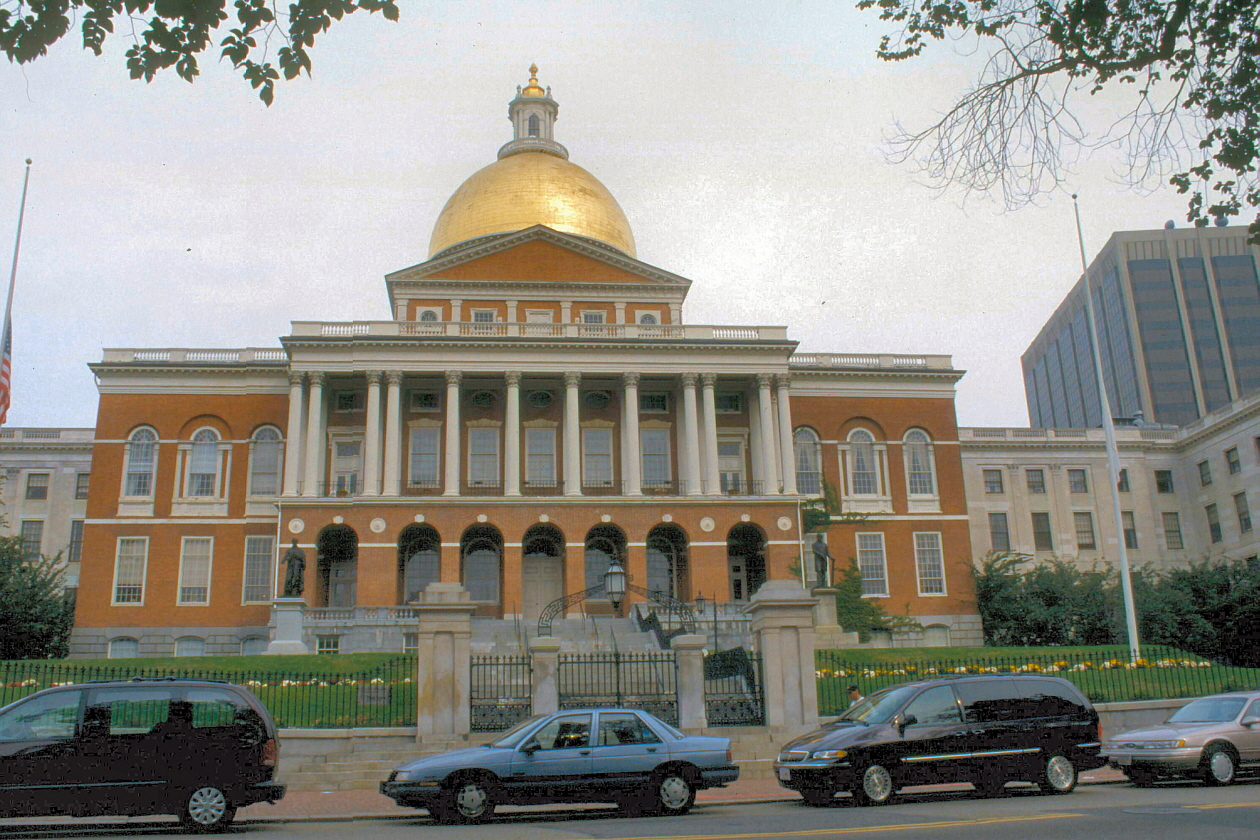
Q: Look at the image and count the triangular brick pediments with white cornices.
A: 1